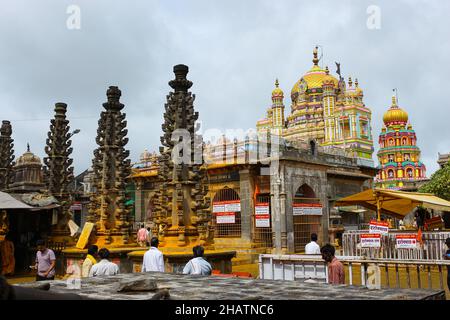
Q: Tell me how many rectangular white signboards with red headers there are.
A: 8